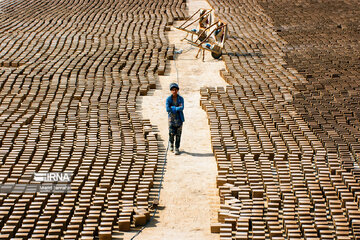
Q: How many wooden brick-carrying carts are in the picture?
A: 2